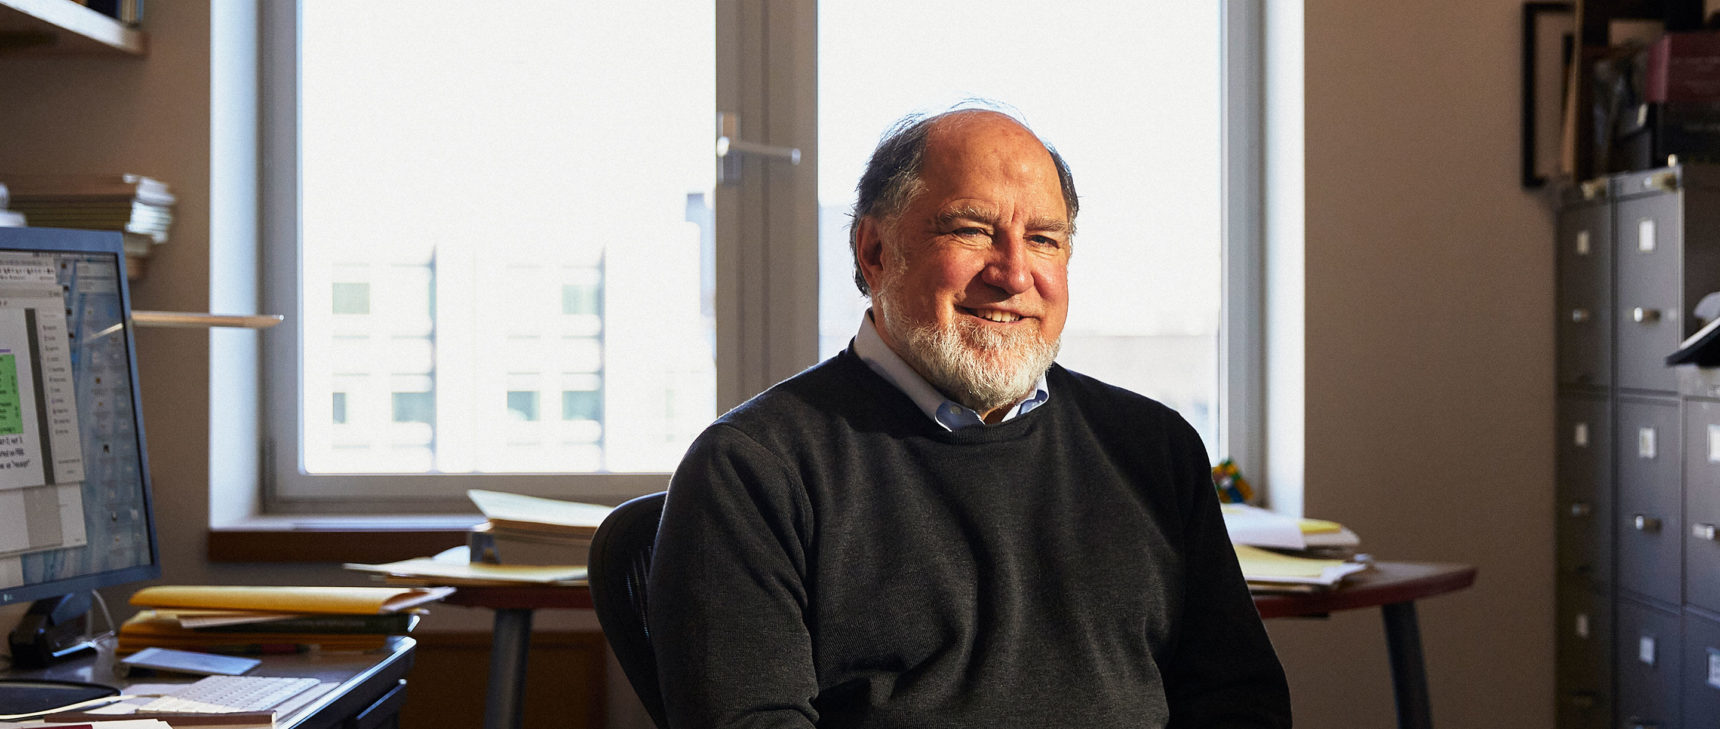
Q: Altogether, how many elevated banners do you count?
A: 0